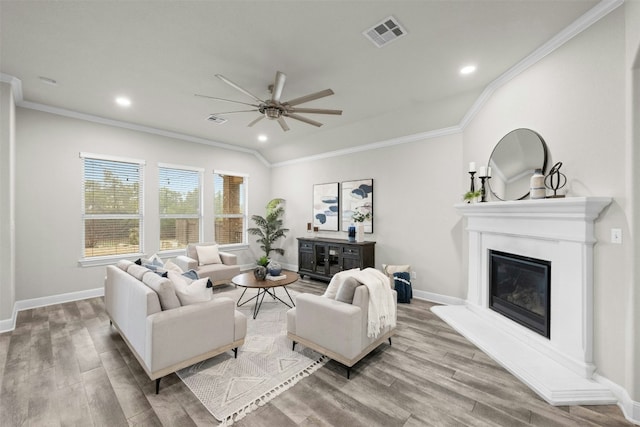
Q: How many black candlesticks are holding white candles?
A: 2